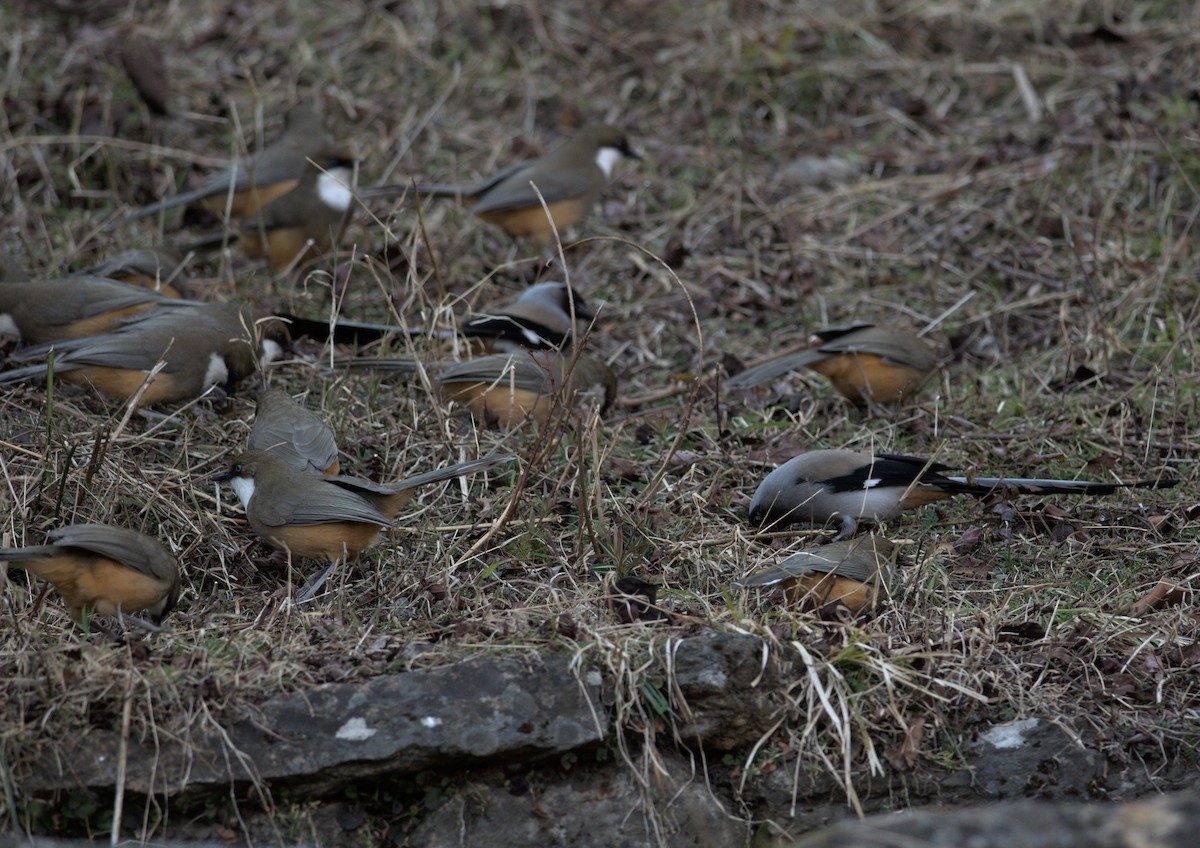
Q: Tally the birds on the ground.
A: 15